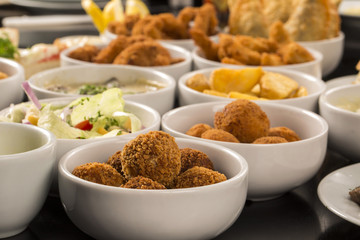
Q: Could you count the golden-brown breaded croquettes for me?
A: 11